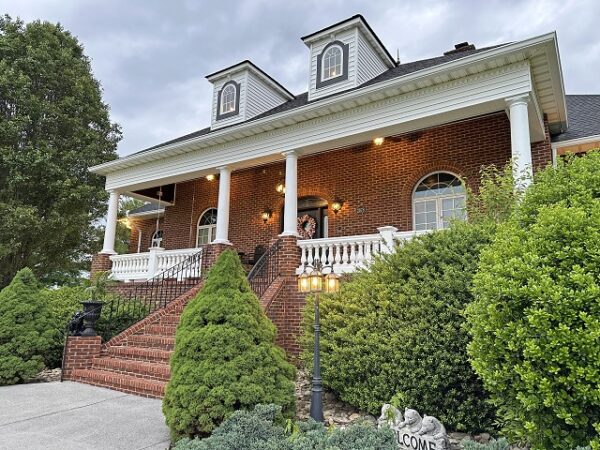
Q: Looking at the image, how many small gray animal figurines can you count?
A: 3